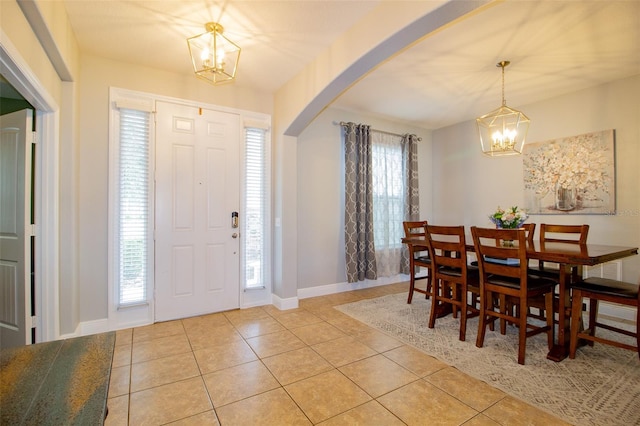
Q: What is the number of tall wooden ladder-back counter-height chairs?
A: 6